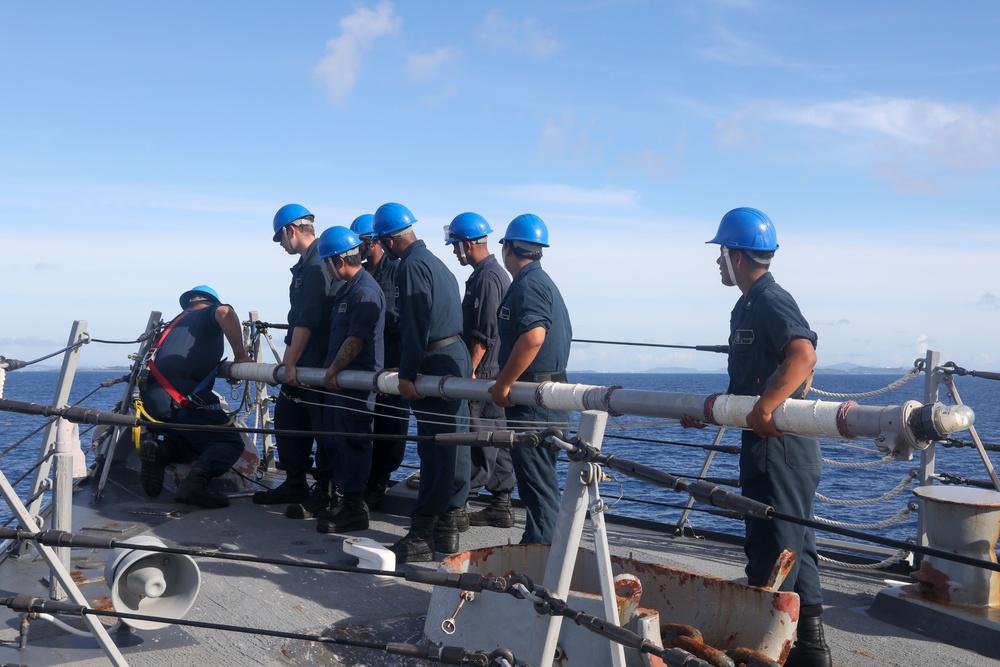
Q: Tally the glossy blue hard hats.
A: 8